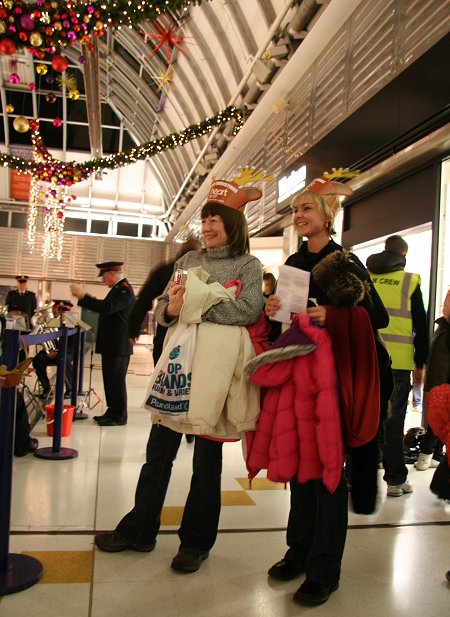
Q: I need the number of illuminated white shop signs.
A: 1